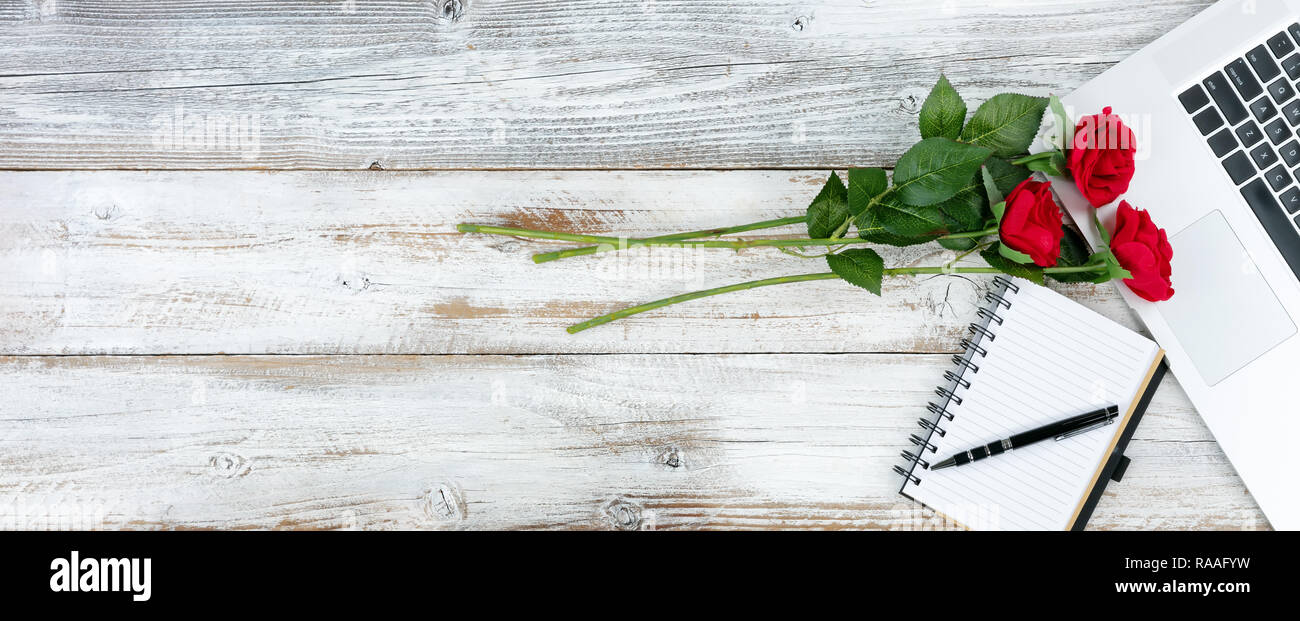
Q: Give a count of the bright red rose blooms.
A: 3